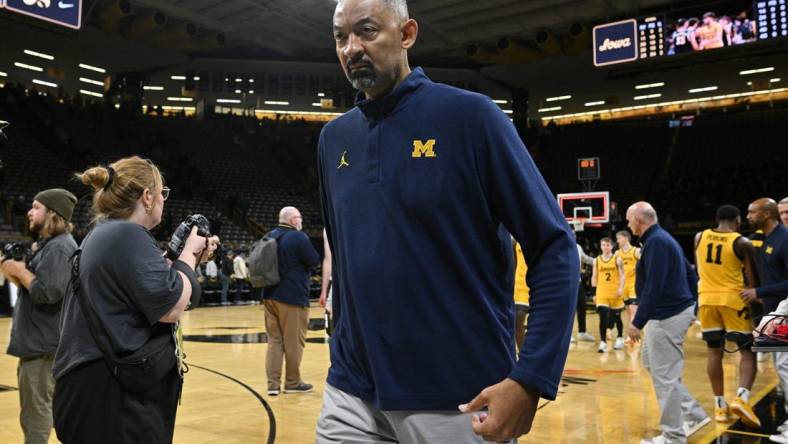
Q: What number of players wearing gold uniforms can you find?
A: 4